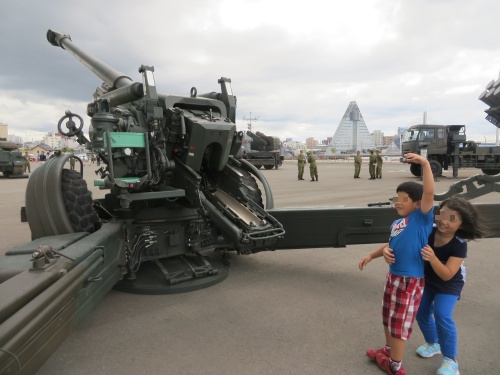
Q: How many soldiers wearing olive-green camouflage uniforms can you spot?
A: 5